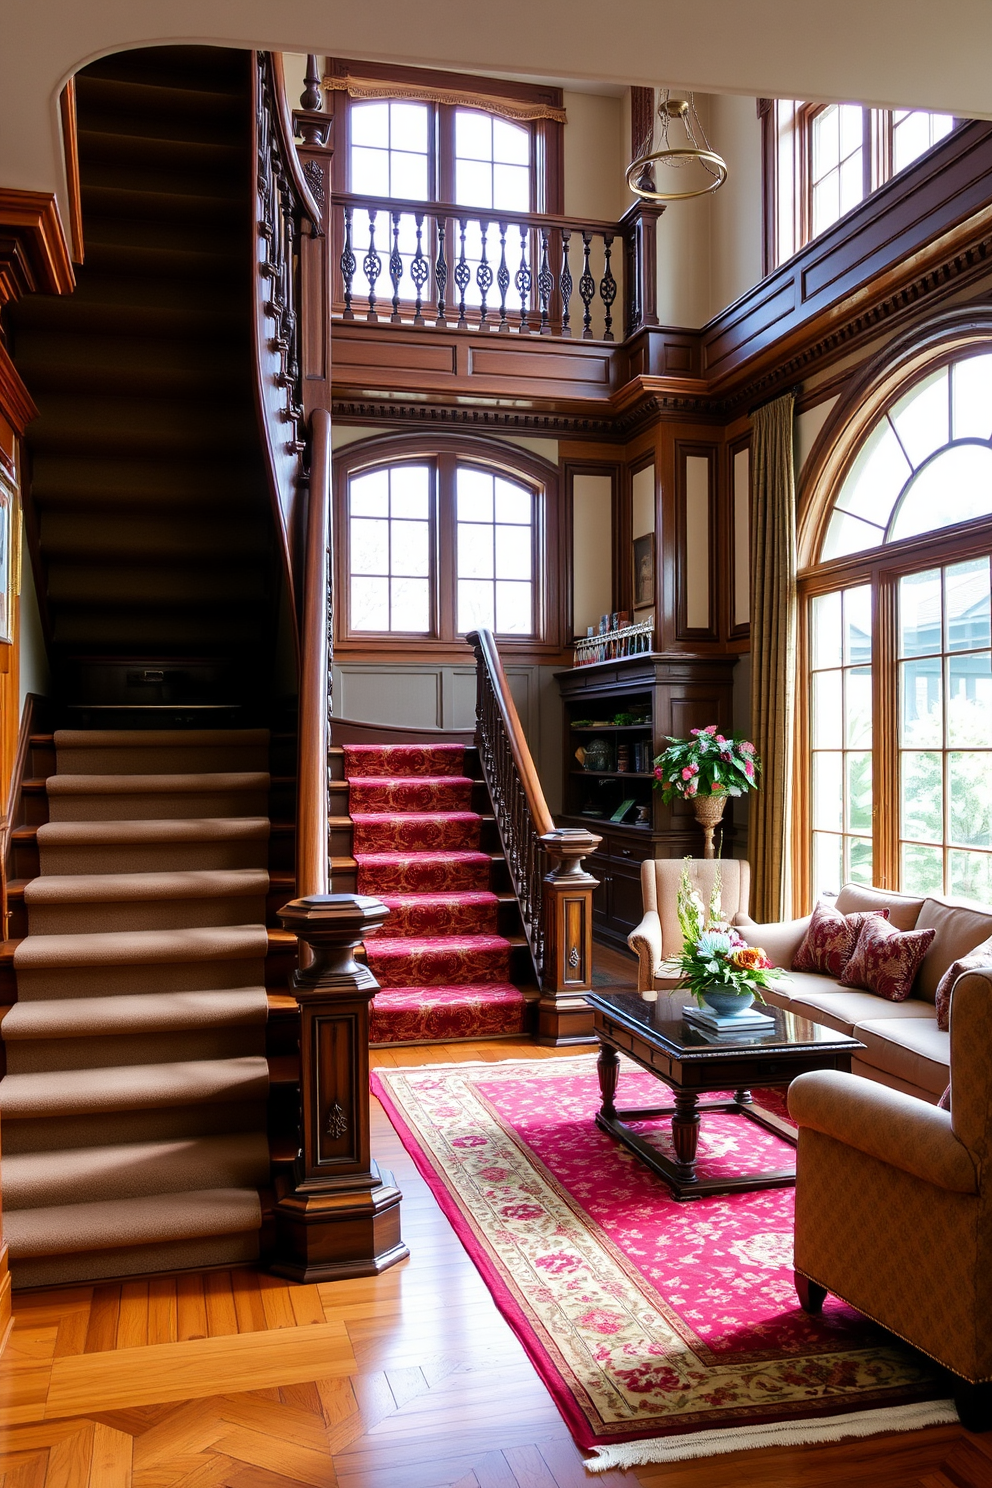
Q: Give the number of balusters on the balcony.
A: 13